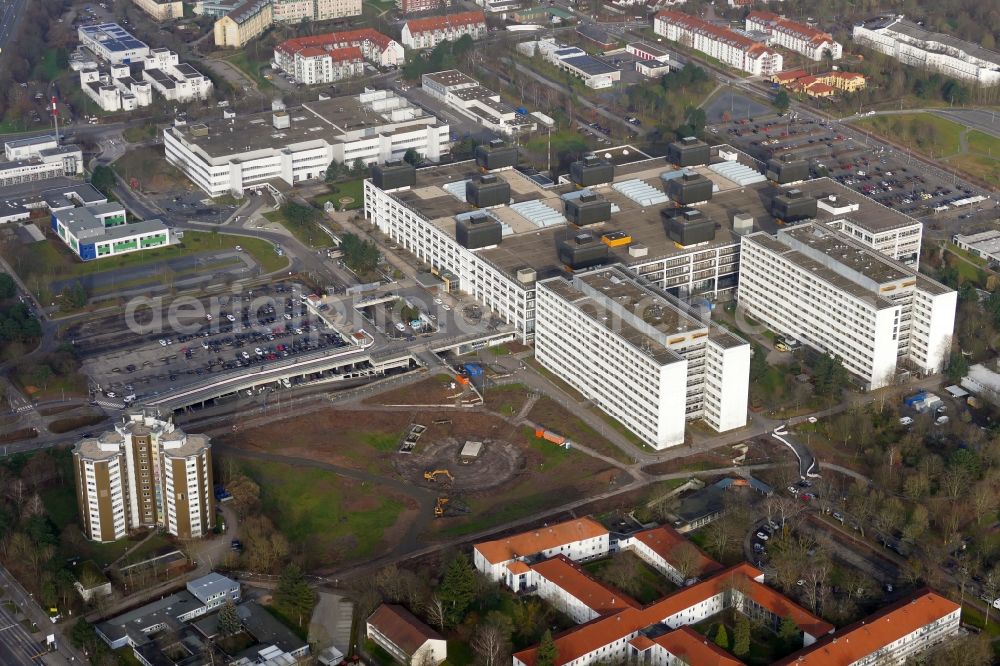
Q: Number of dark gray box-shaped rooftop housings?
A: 12